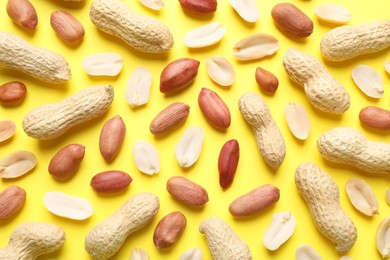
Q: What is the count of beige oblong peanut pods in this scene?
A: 11